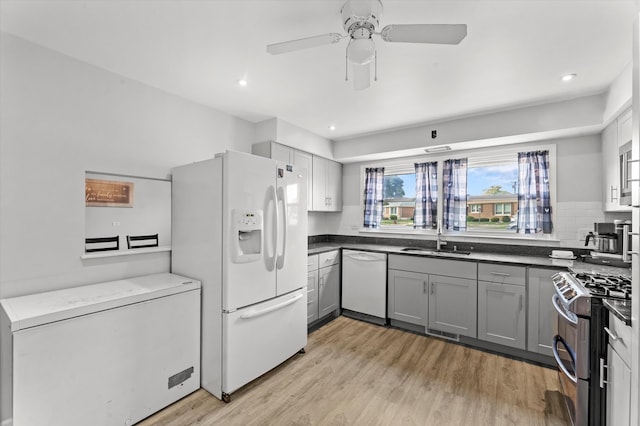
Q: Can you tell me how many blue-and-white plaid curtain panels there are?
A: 4